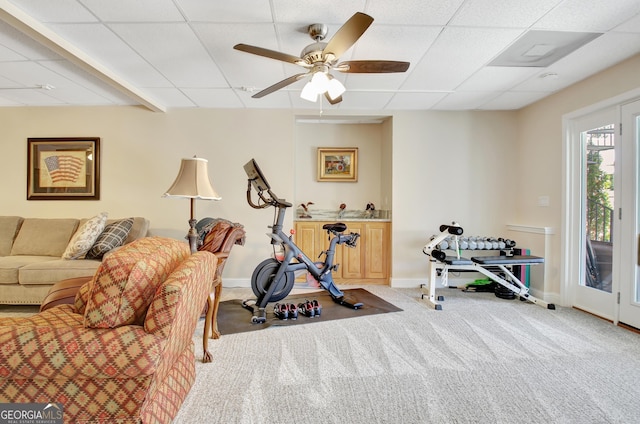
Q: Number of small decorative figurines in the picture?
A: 3